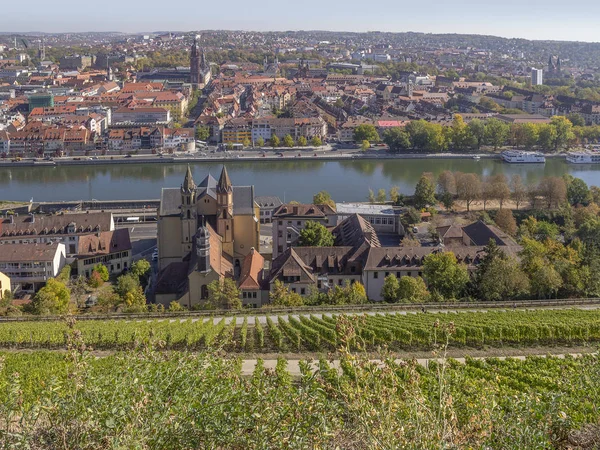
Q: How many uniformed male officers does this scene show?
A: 0